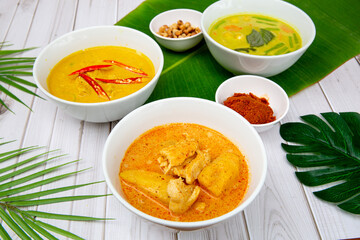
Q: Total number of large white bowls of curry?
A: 3